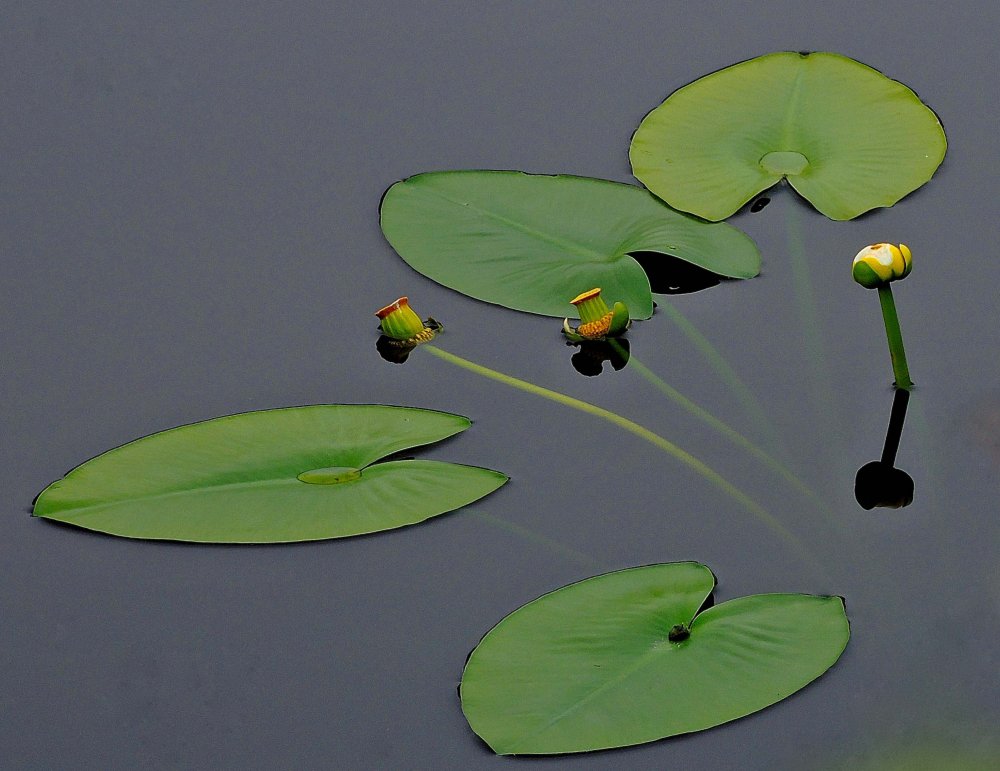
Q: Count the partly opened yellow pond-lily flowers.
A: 1